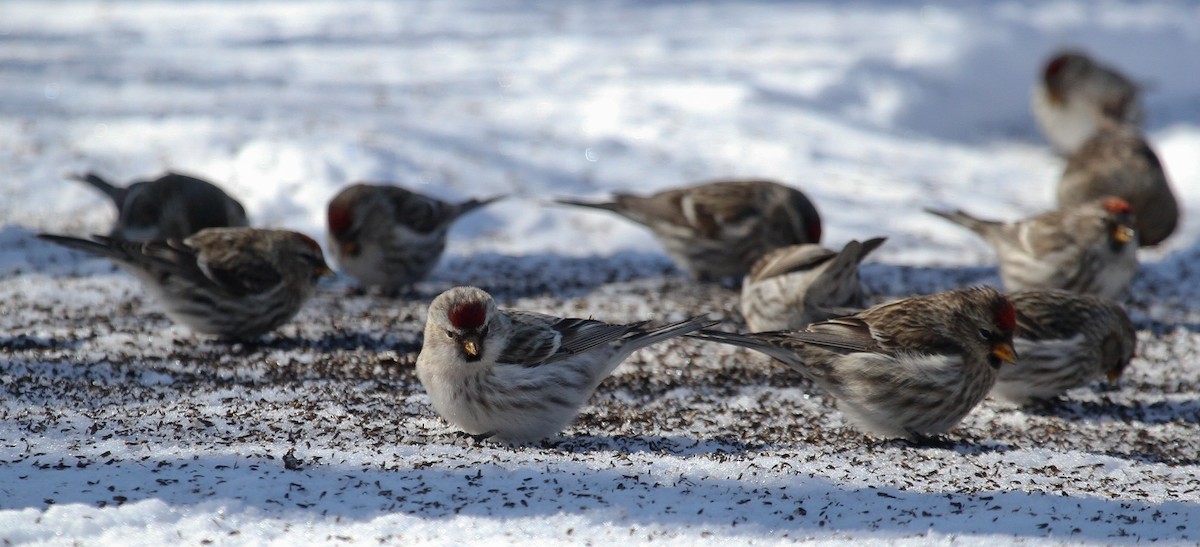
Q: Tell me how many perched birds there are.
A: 11